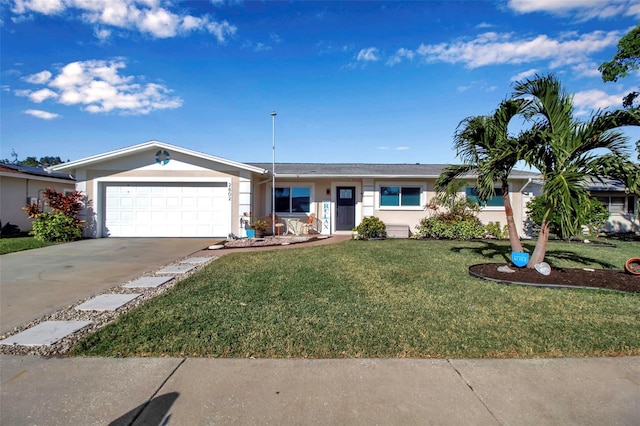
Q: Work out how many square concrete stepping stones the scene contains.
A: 5